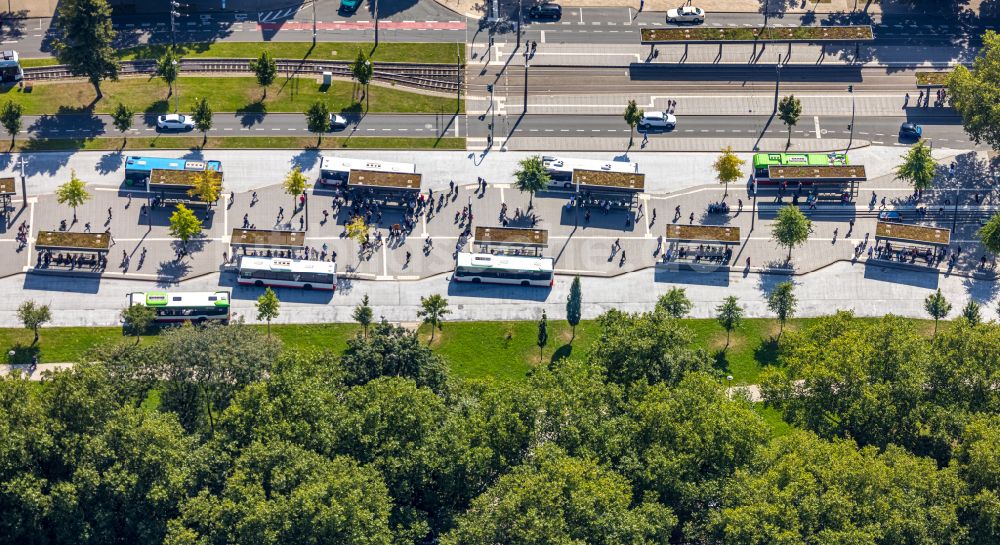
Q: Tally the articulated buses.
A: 0